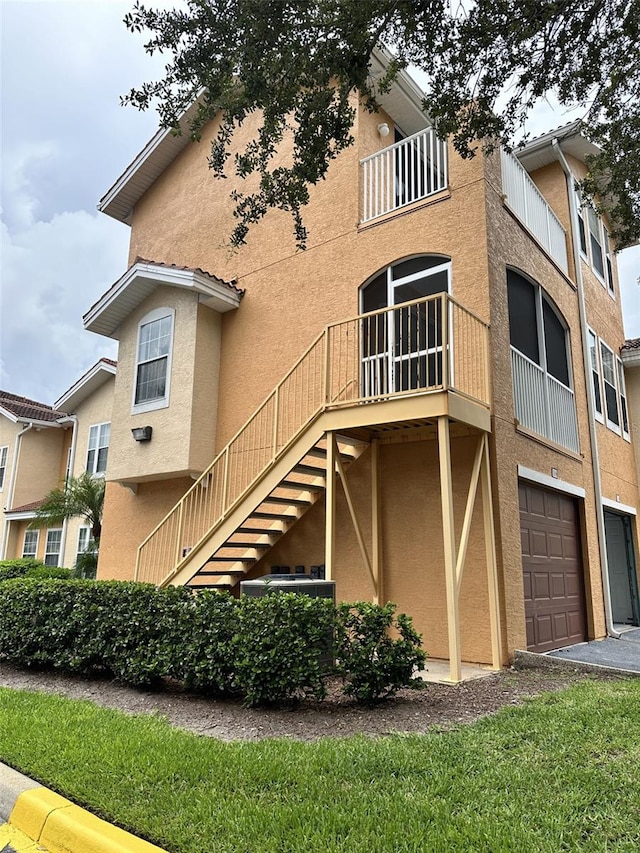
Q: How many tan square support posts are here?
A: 4